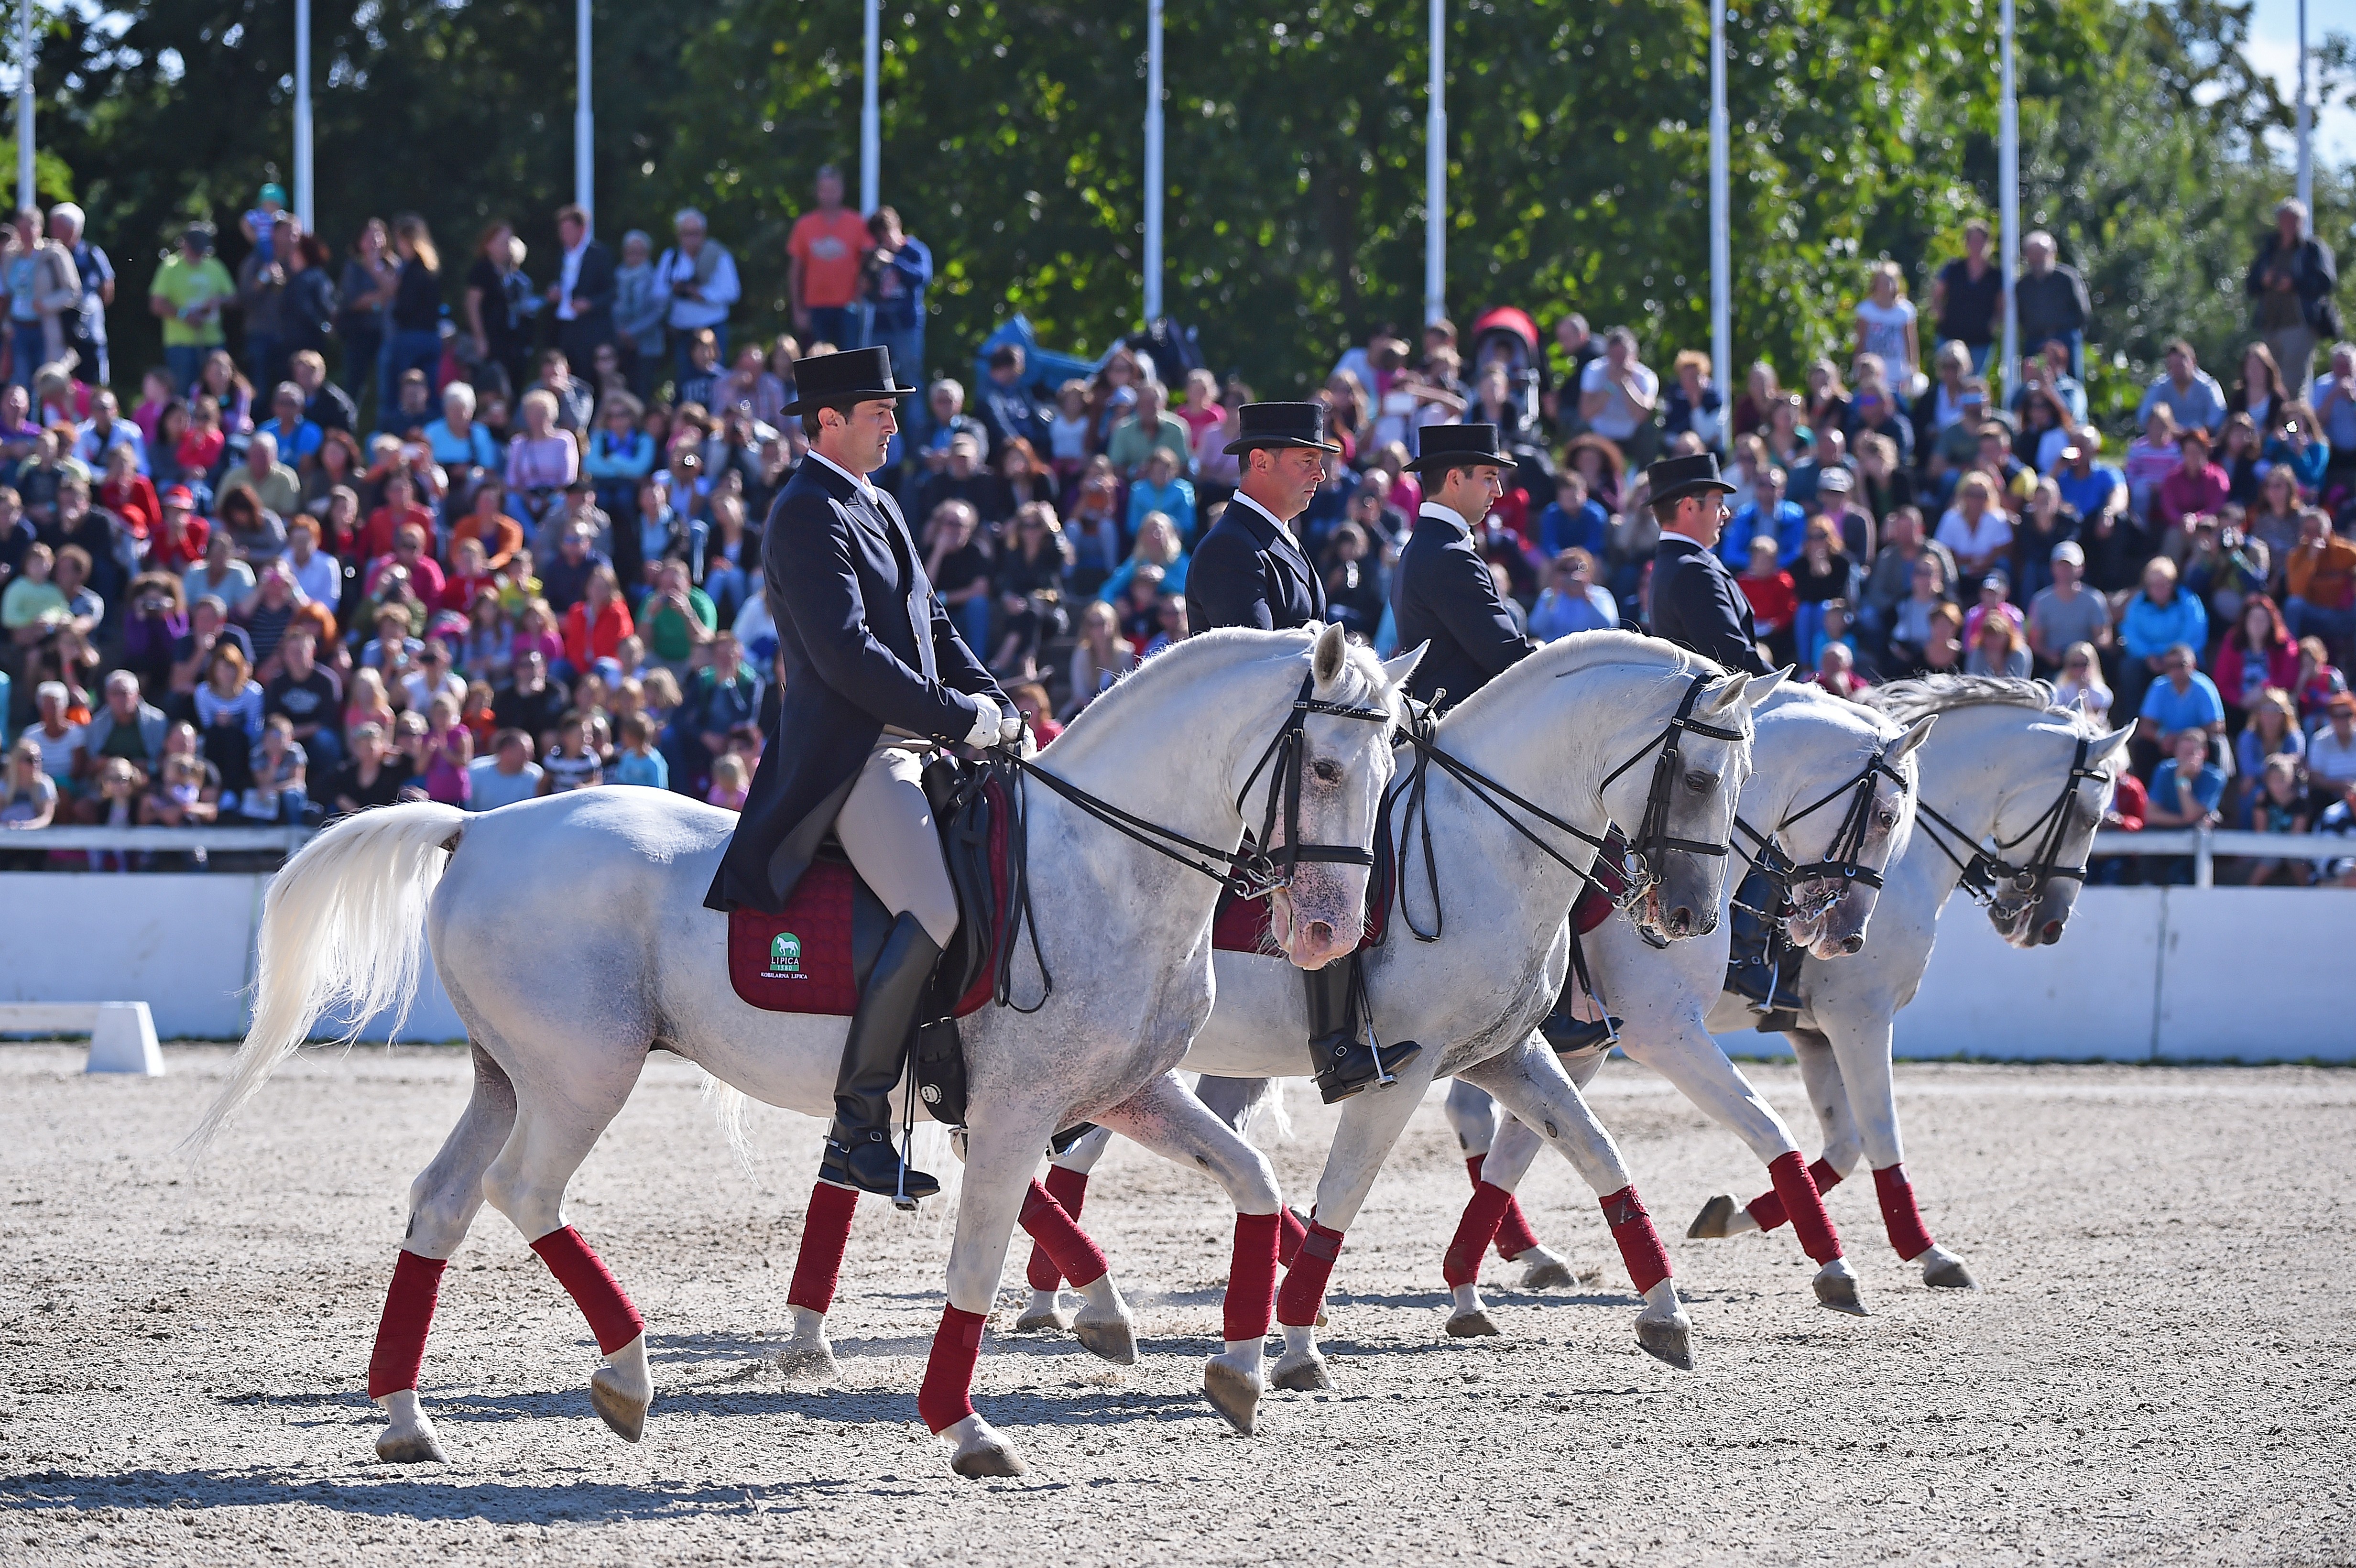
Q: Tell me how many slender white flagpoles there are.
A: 9